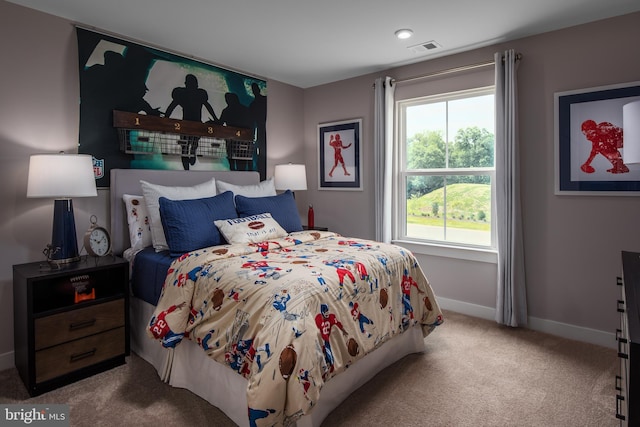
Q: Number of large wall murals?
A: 1